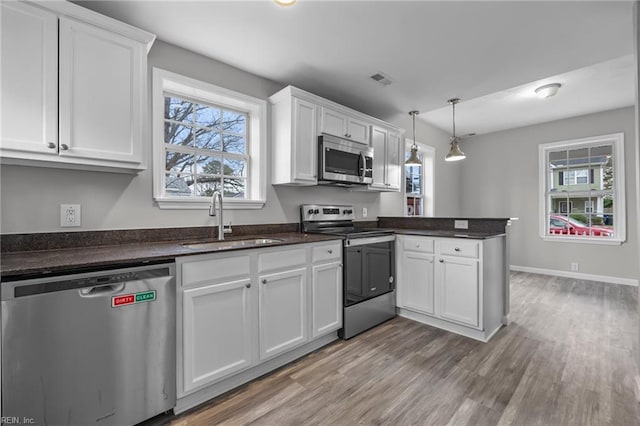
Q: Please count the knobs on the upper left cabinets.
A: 2